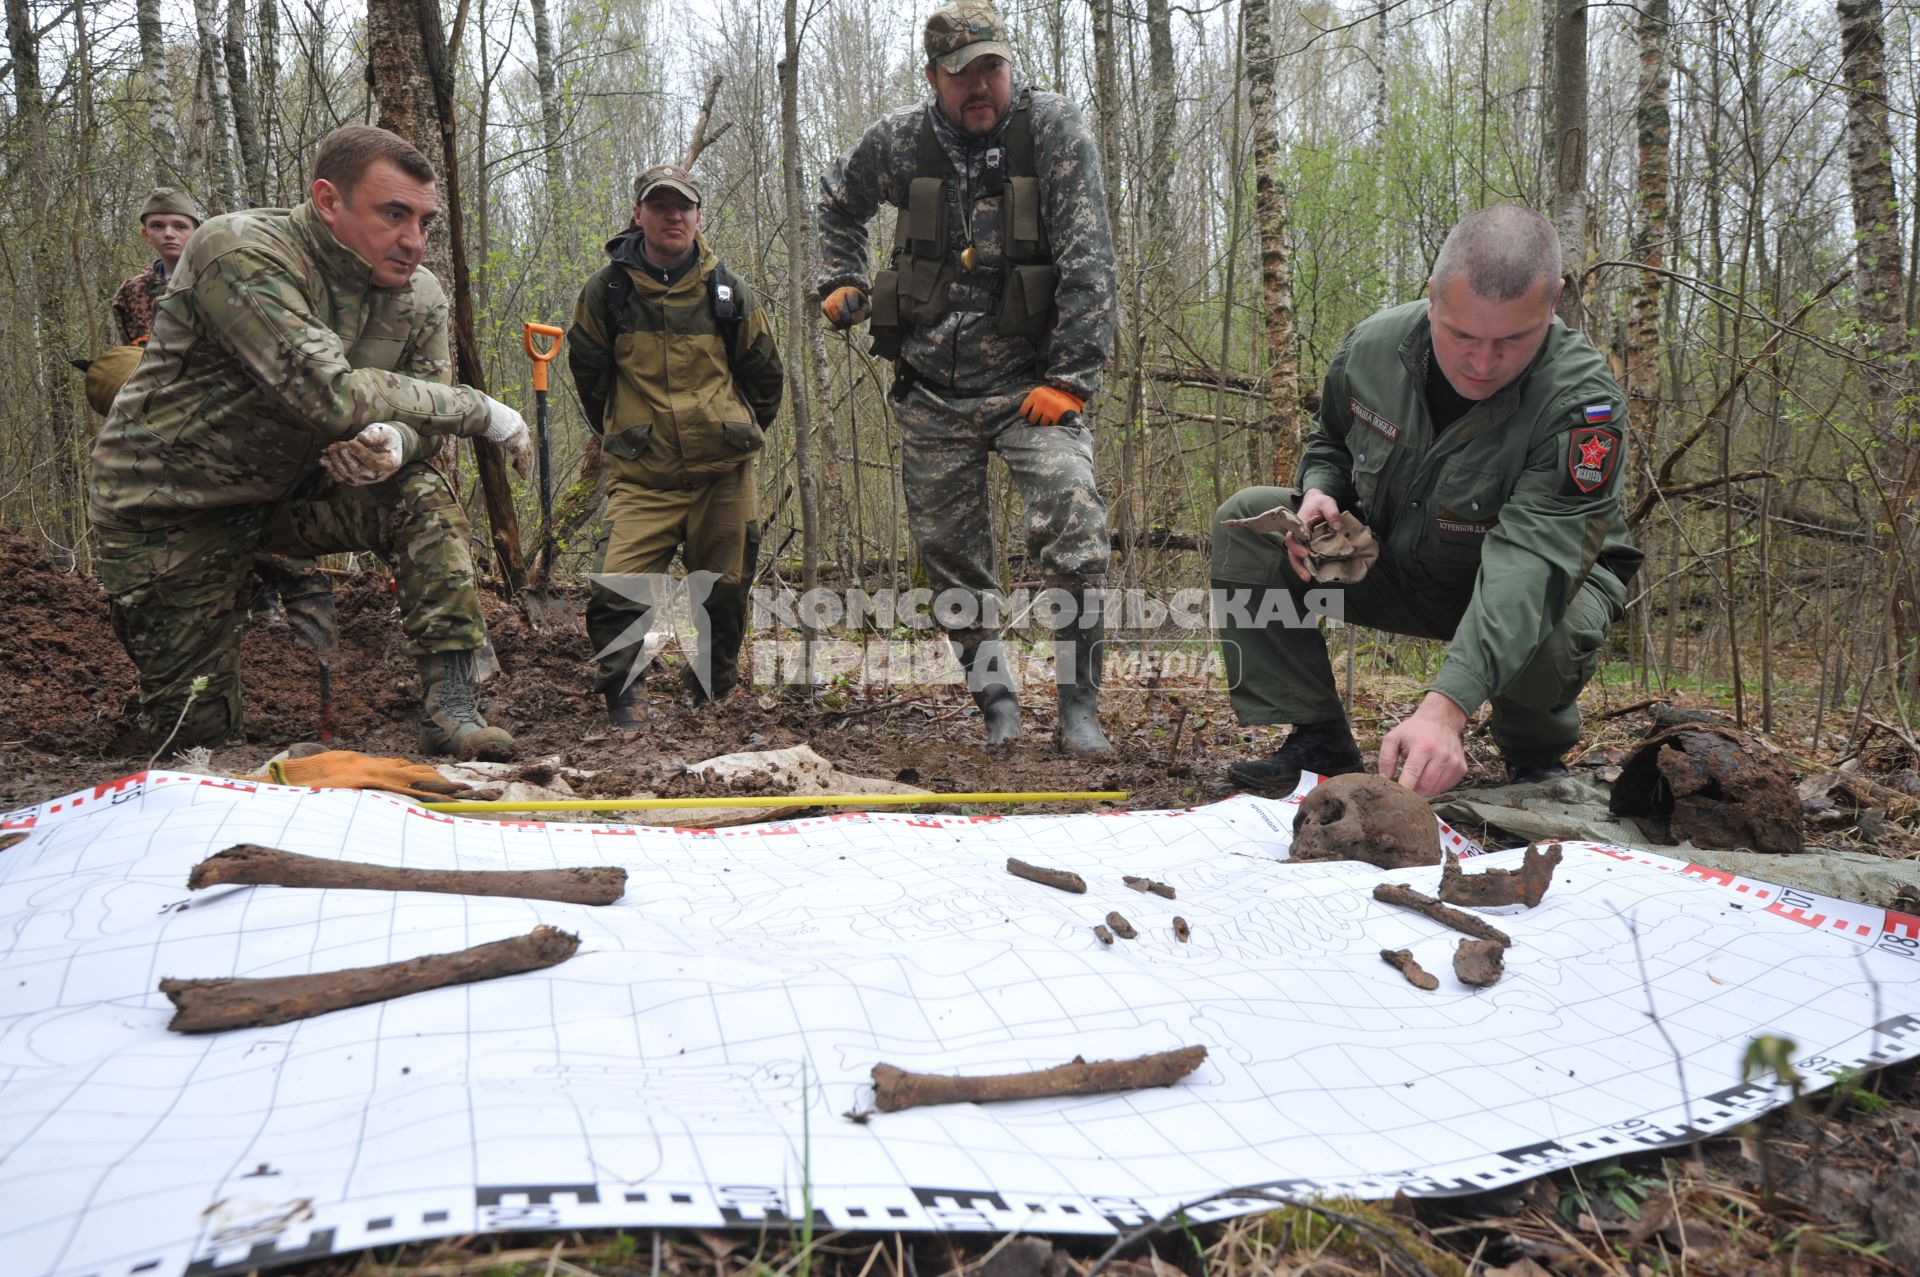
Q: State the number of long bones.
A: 3